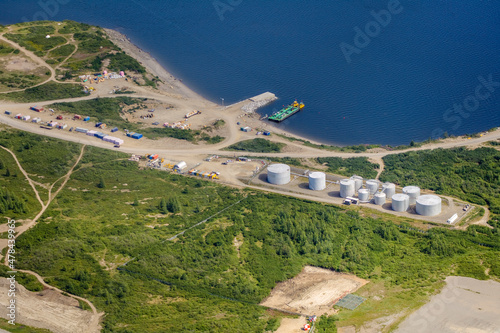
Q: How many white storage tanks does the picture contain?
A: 11